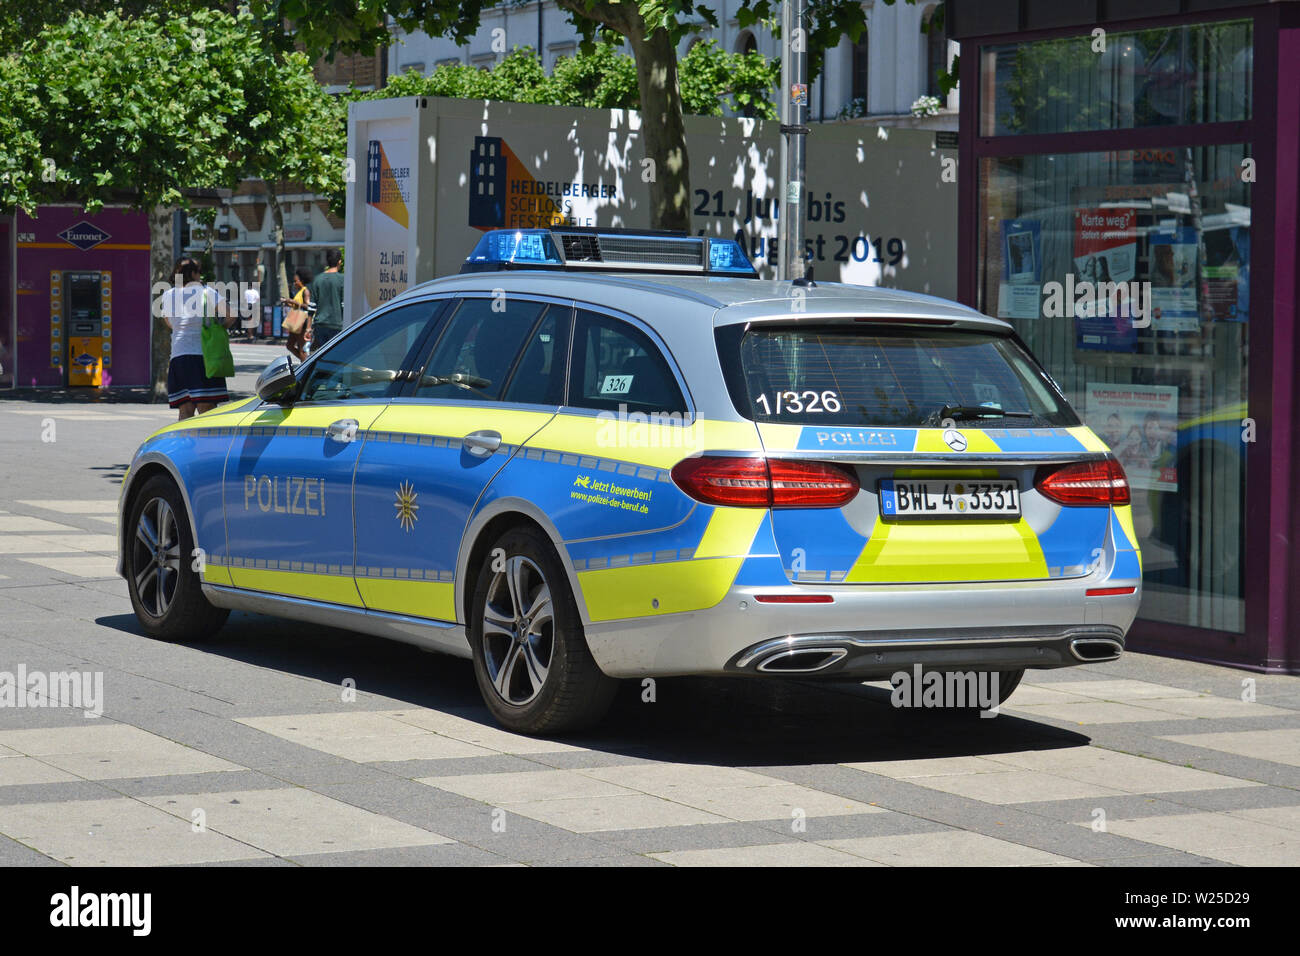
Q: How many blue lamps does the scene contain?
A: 2